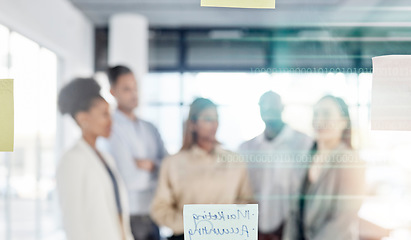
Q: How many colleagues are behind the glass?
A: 5